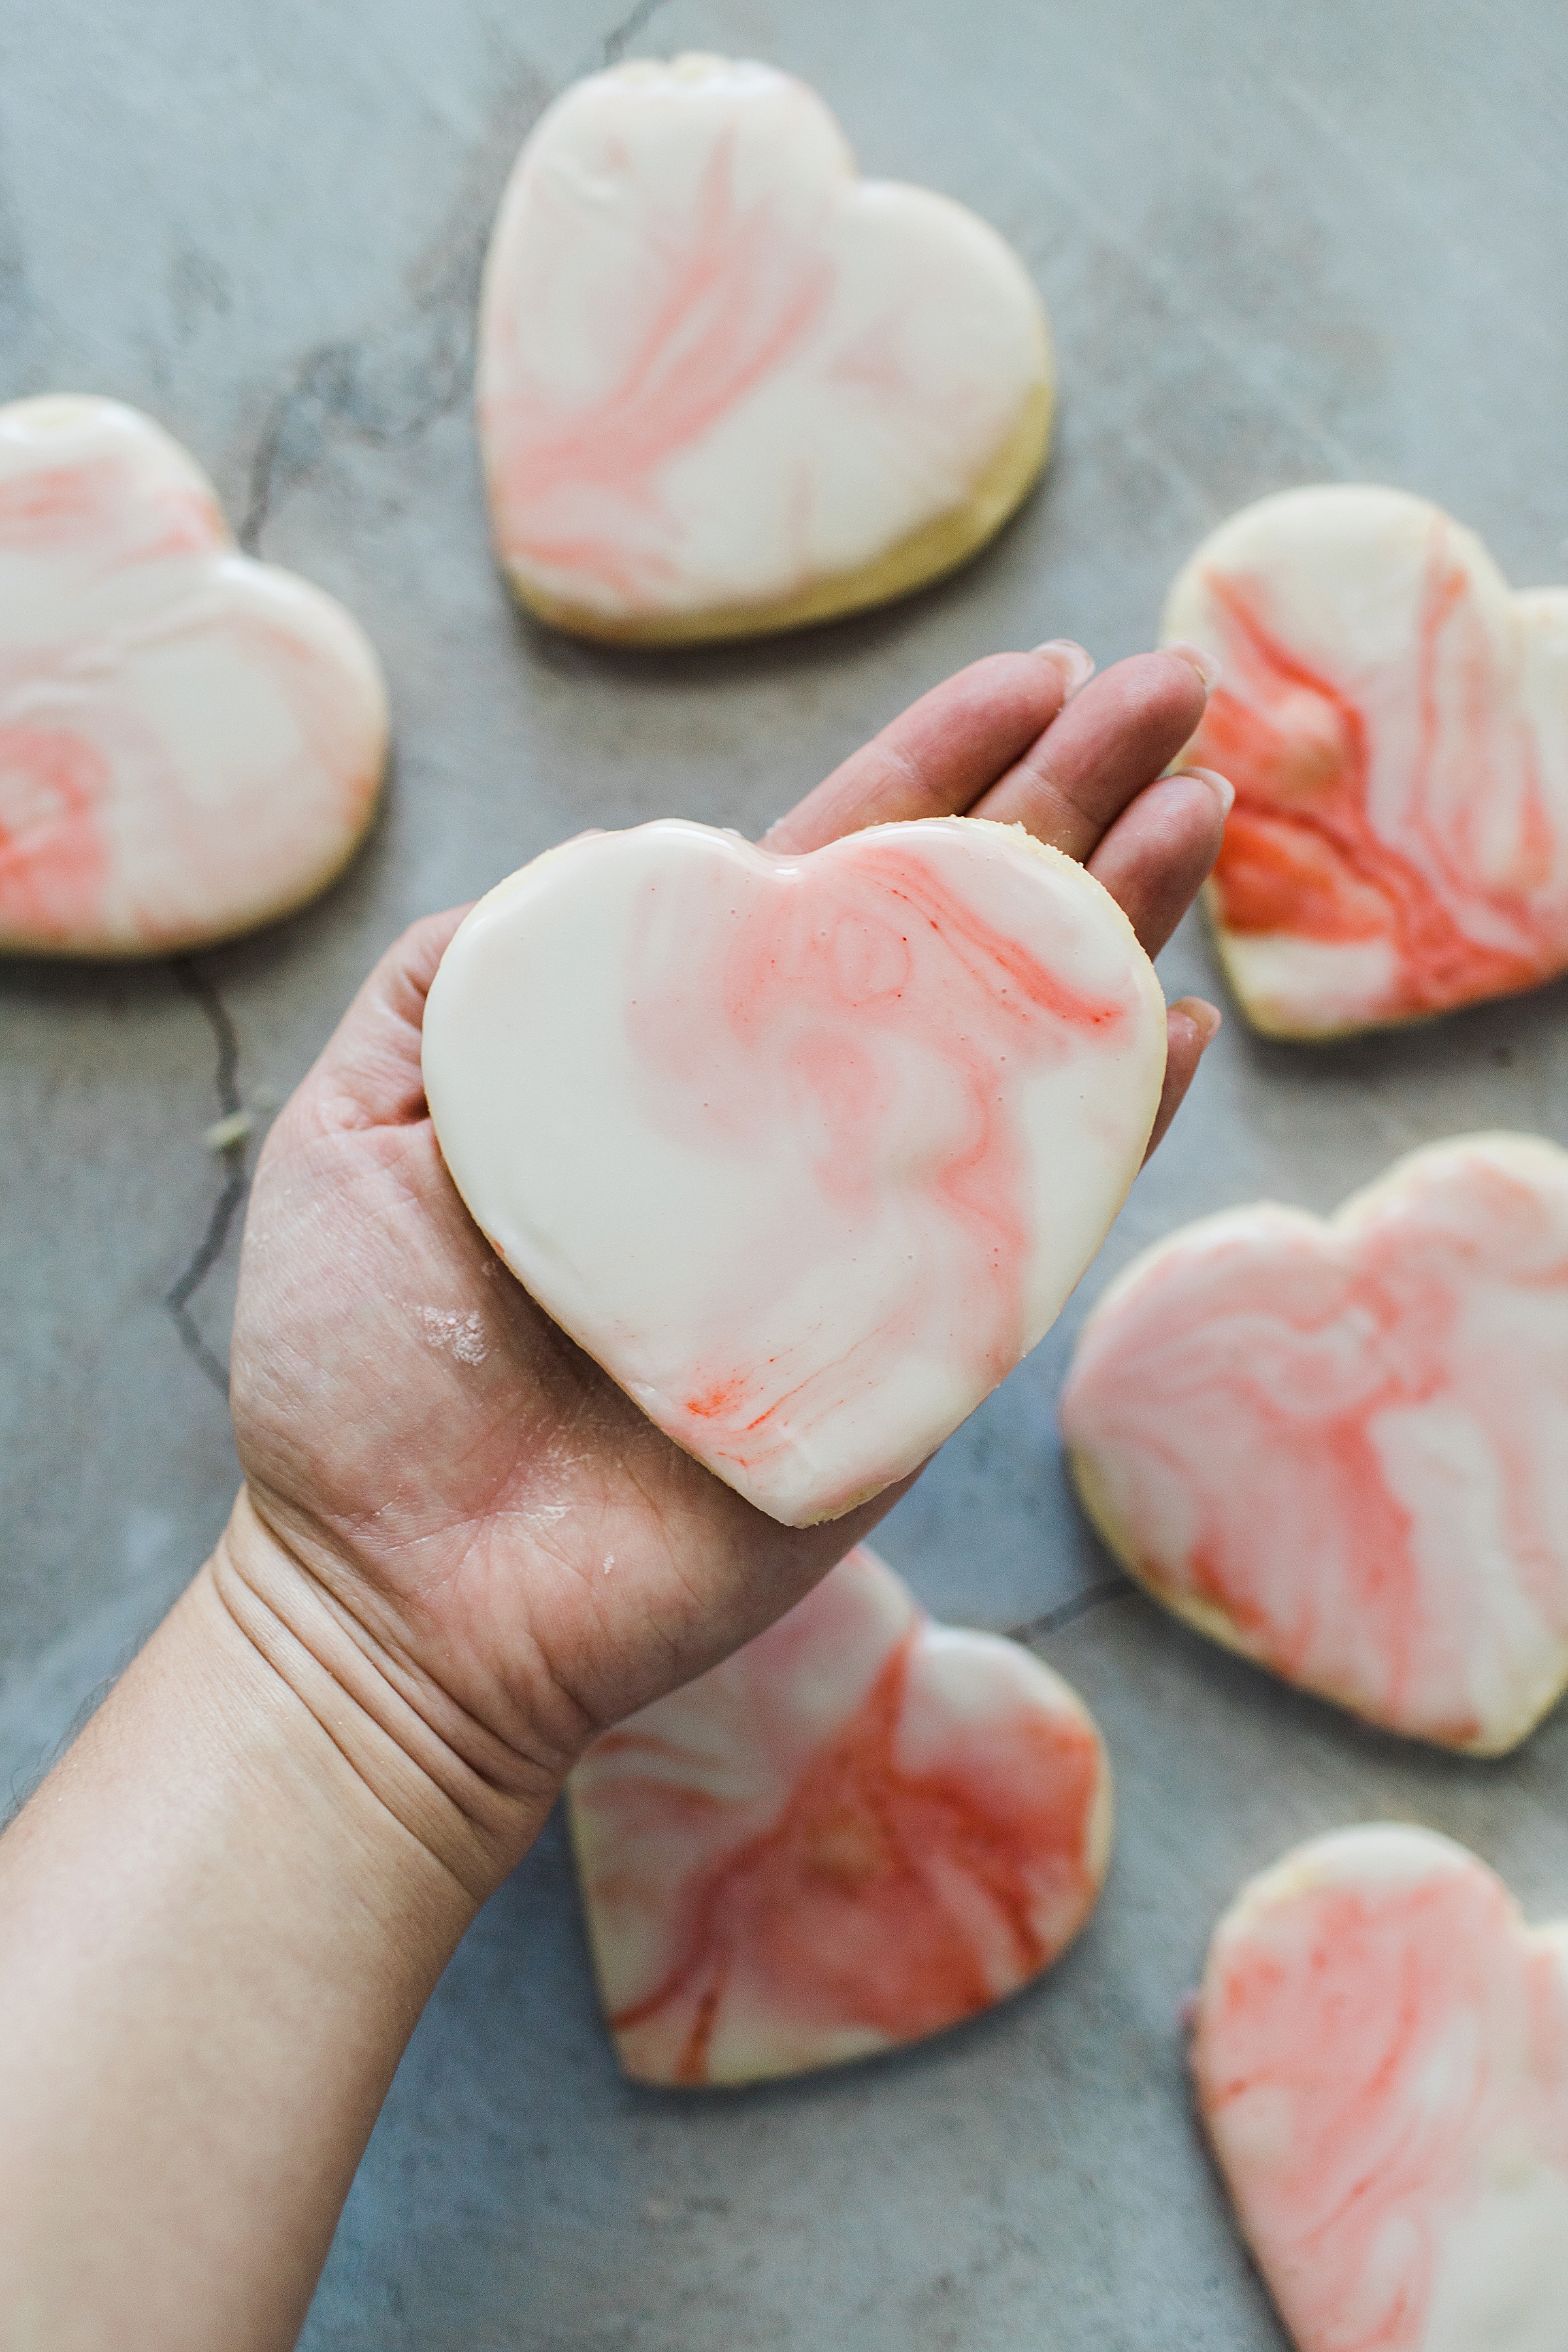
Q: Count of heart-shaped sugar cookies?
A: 7